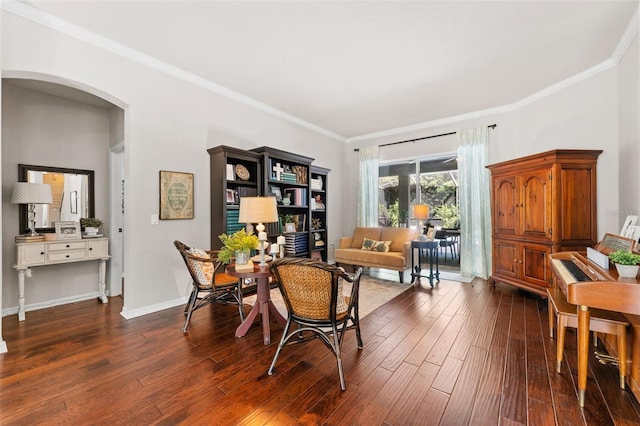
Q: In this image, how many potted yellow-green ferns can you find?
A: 1